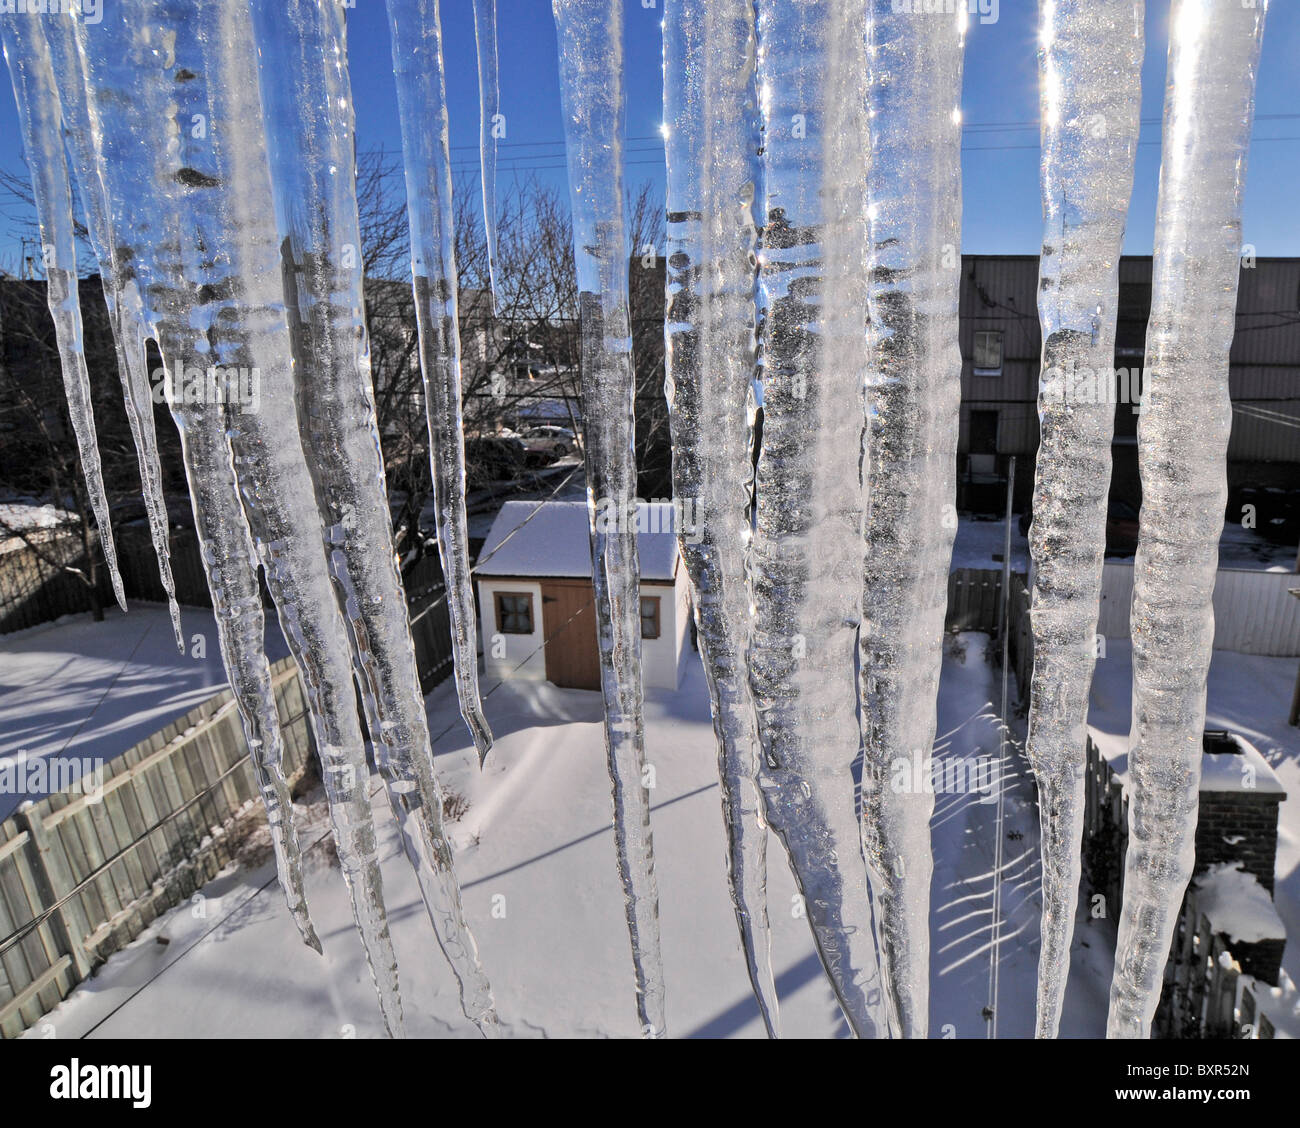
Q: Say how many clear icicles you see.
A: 13